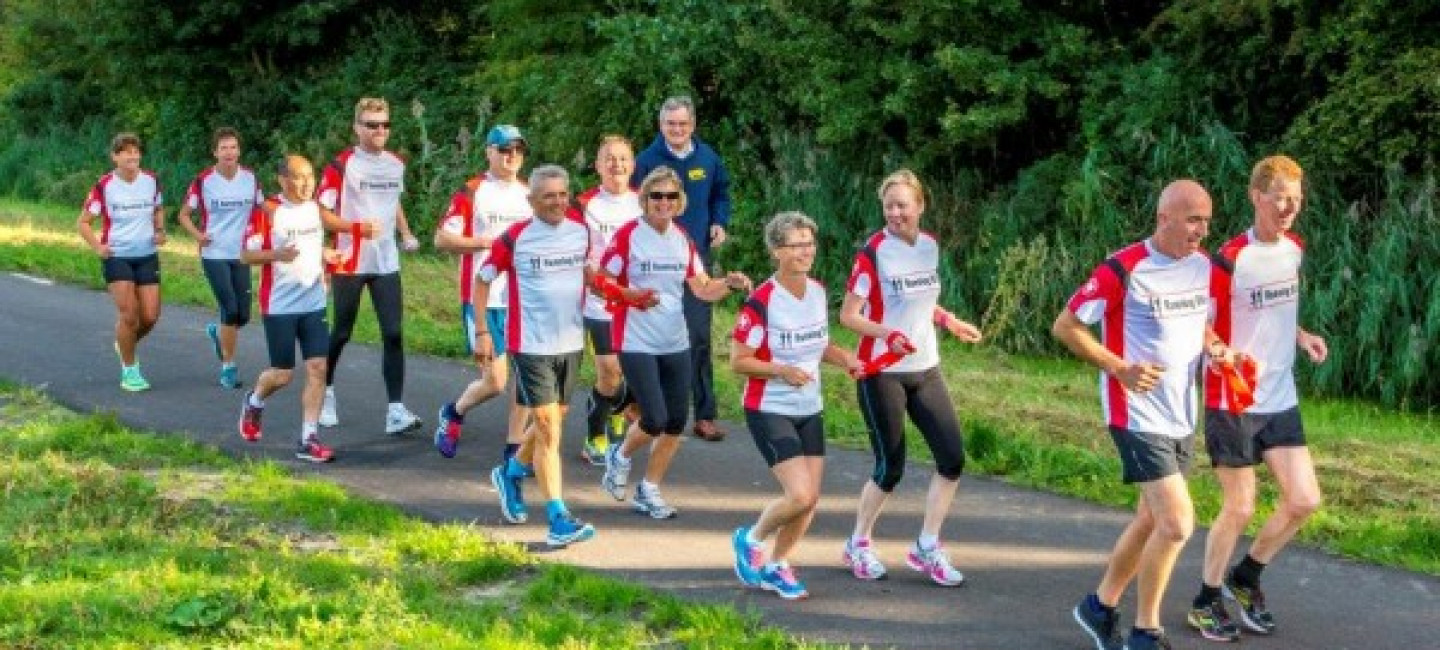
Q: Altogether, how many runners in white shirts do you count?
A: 12